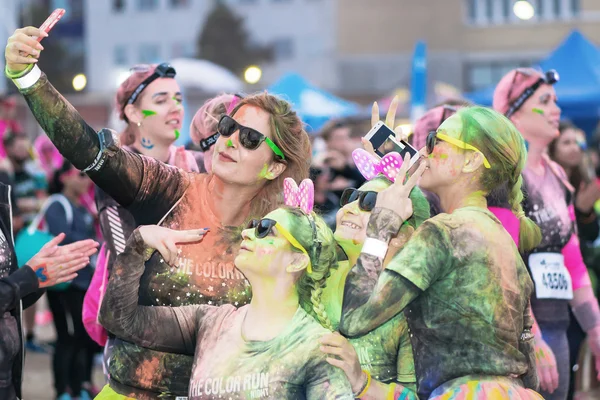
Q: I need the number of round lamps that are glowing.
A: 3